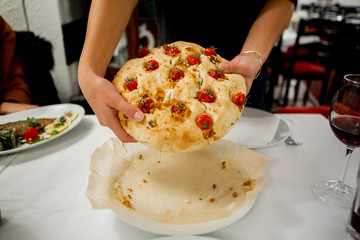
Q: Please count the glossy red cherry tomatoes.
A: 13